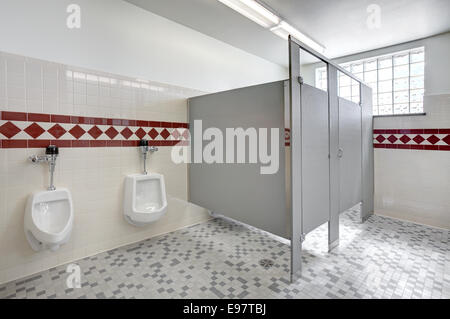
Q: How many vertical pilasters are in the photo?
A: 3